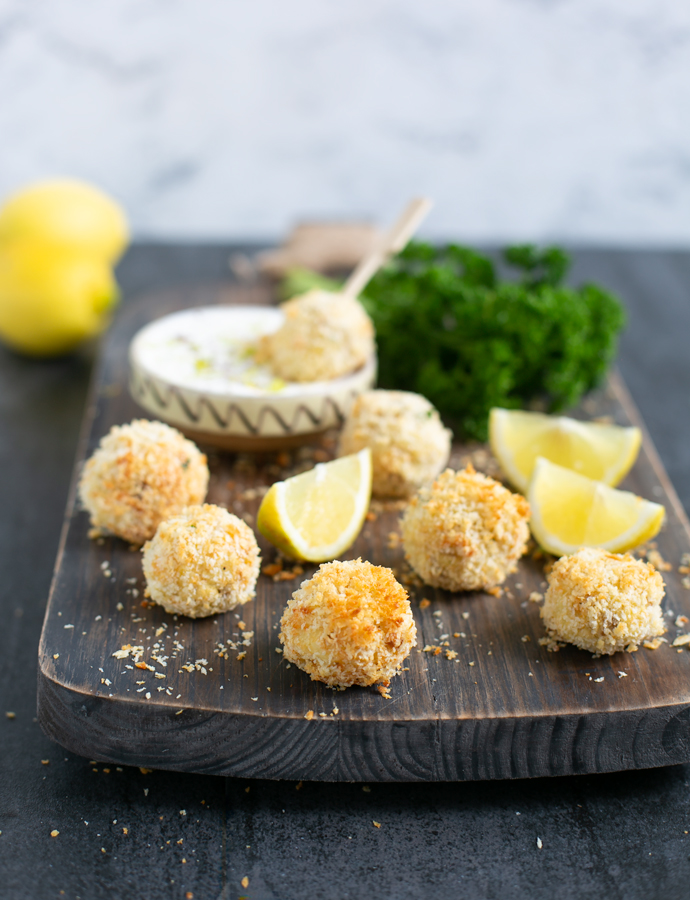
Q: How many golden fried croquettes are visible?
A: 7